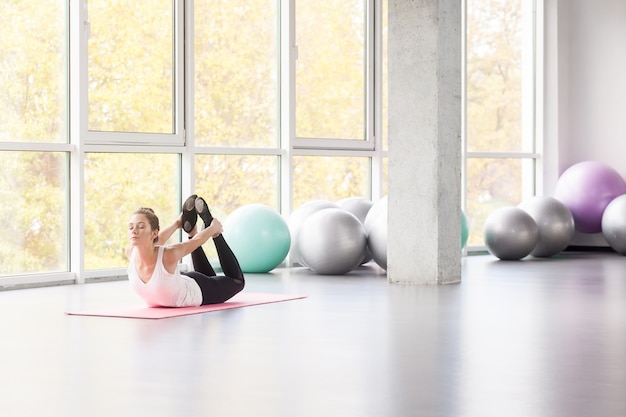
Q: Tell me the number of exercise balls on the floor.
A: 10